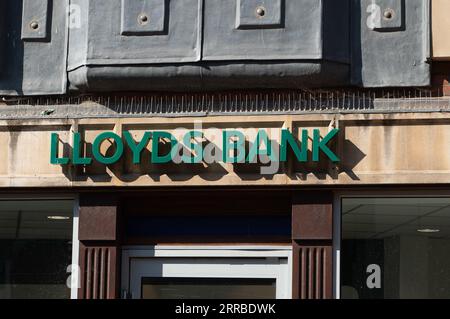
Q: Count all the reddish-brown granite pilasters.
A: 2